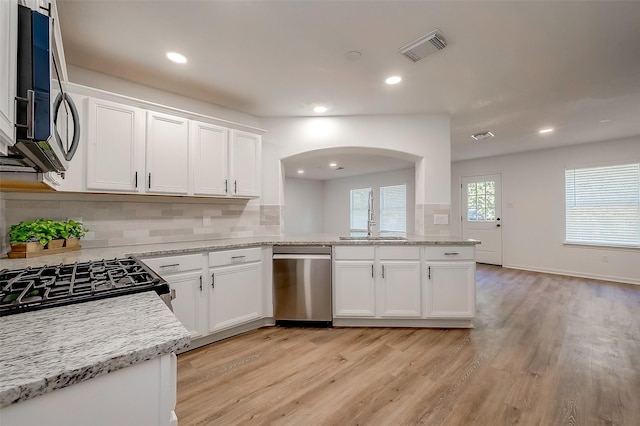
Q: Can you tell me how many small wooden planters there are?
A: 3